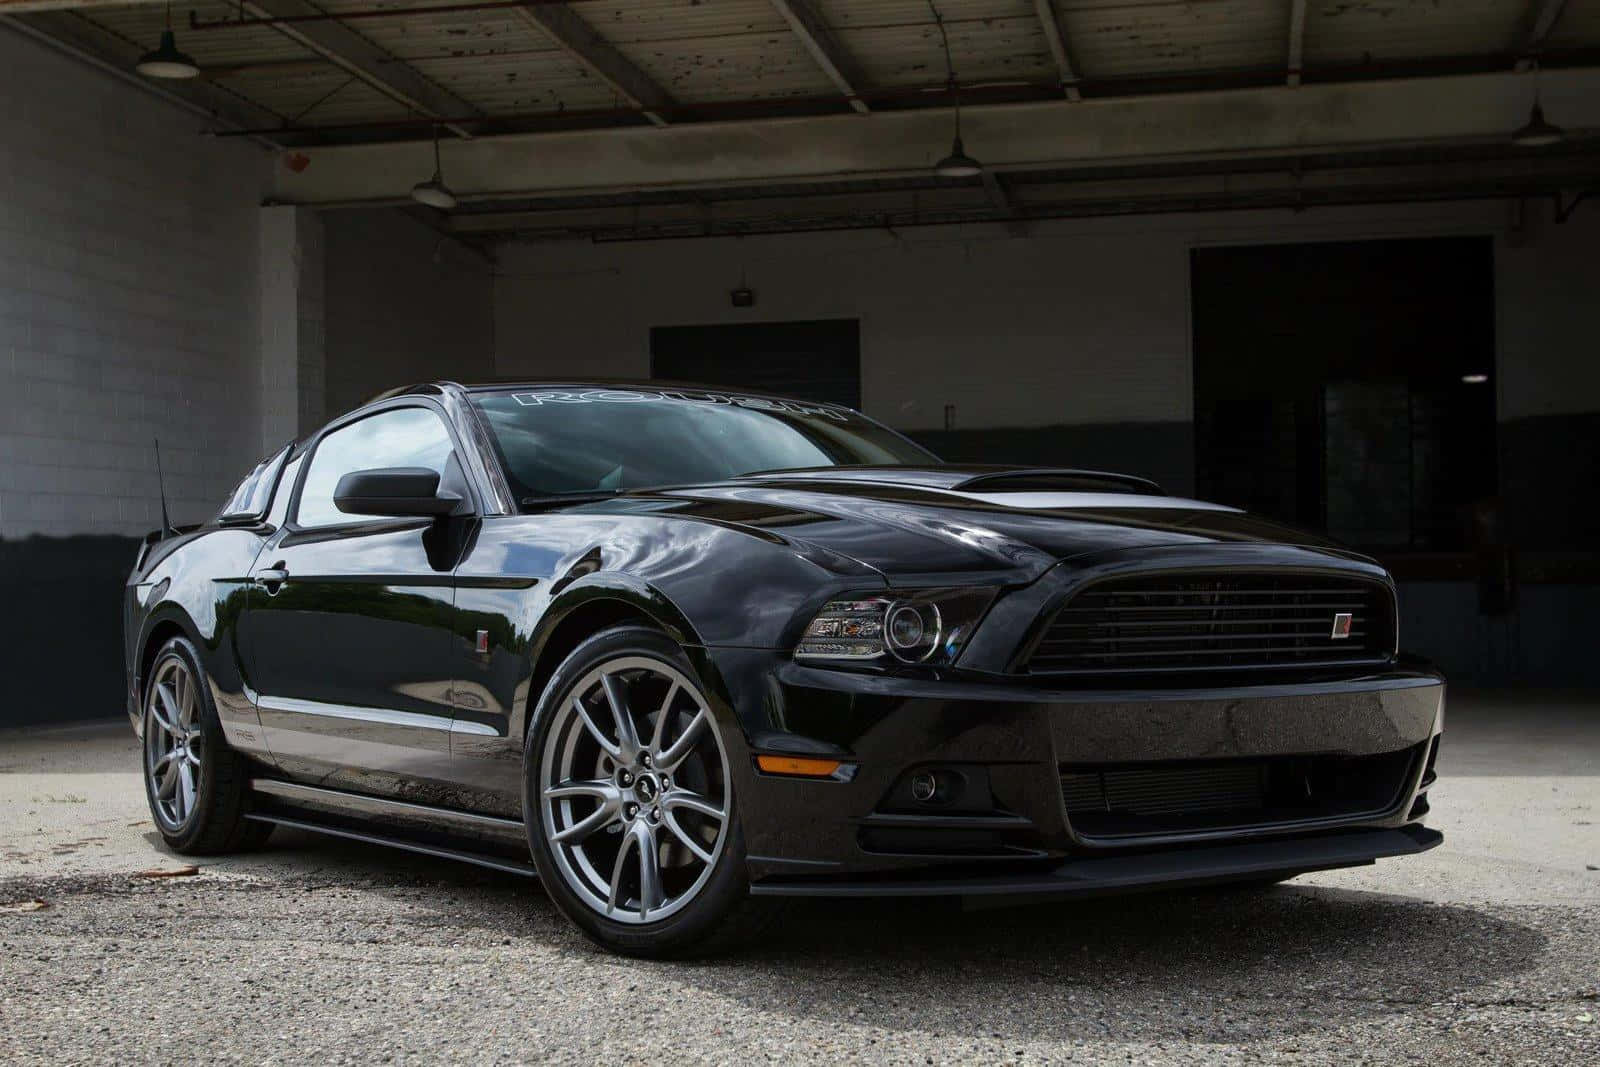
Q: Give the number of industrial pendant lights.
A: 4